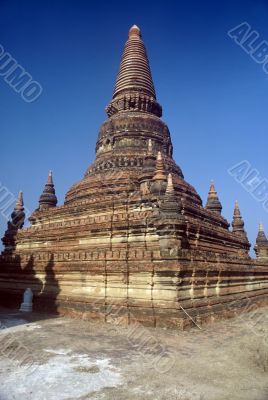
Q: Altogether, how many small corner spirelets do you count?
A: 8